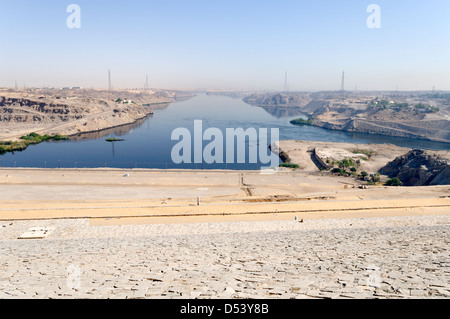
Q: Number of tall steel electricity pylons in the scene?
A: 4